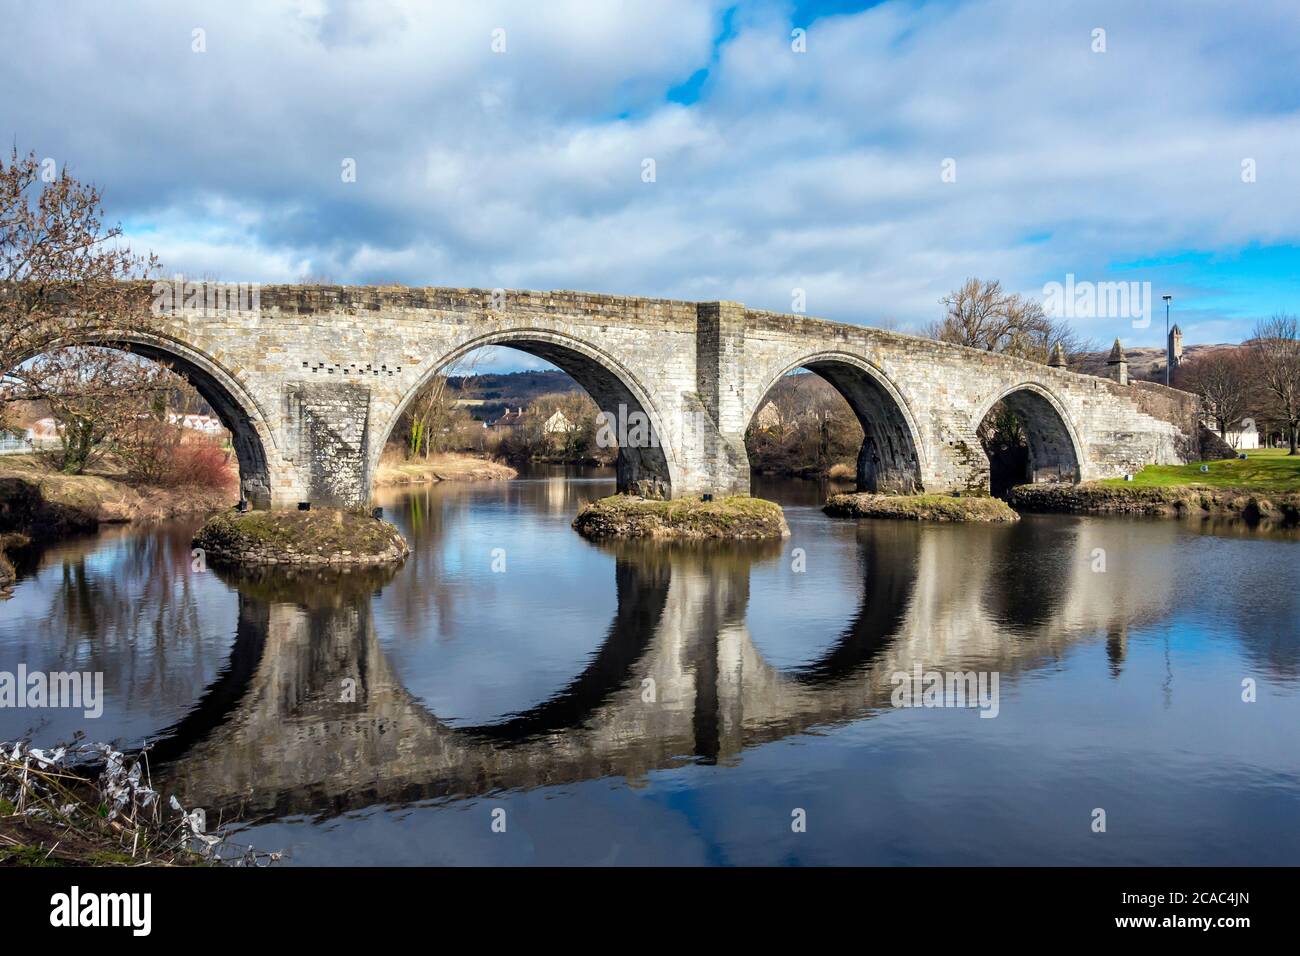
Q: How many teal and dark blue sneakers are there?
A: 0